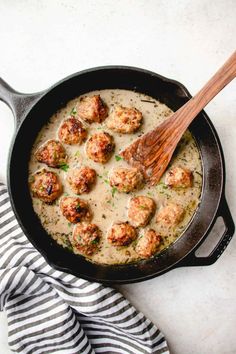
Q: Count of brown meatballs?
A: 15